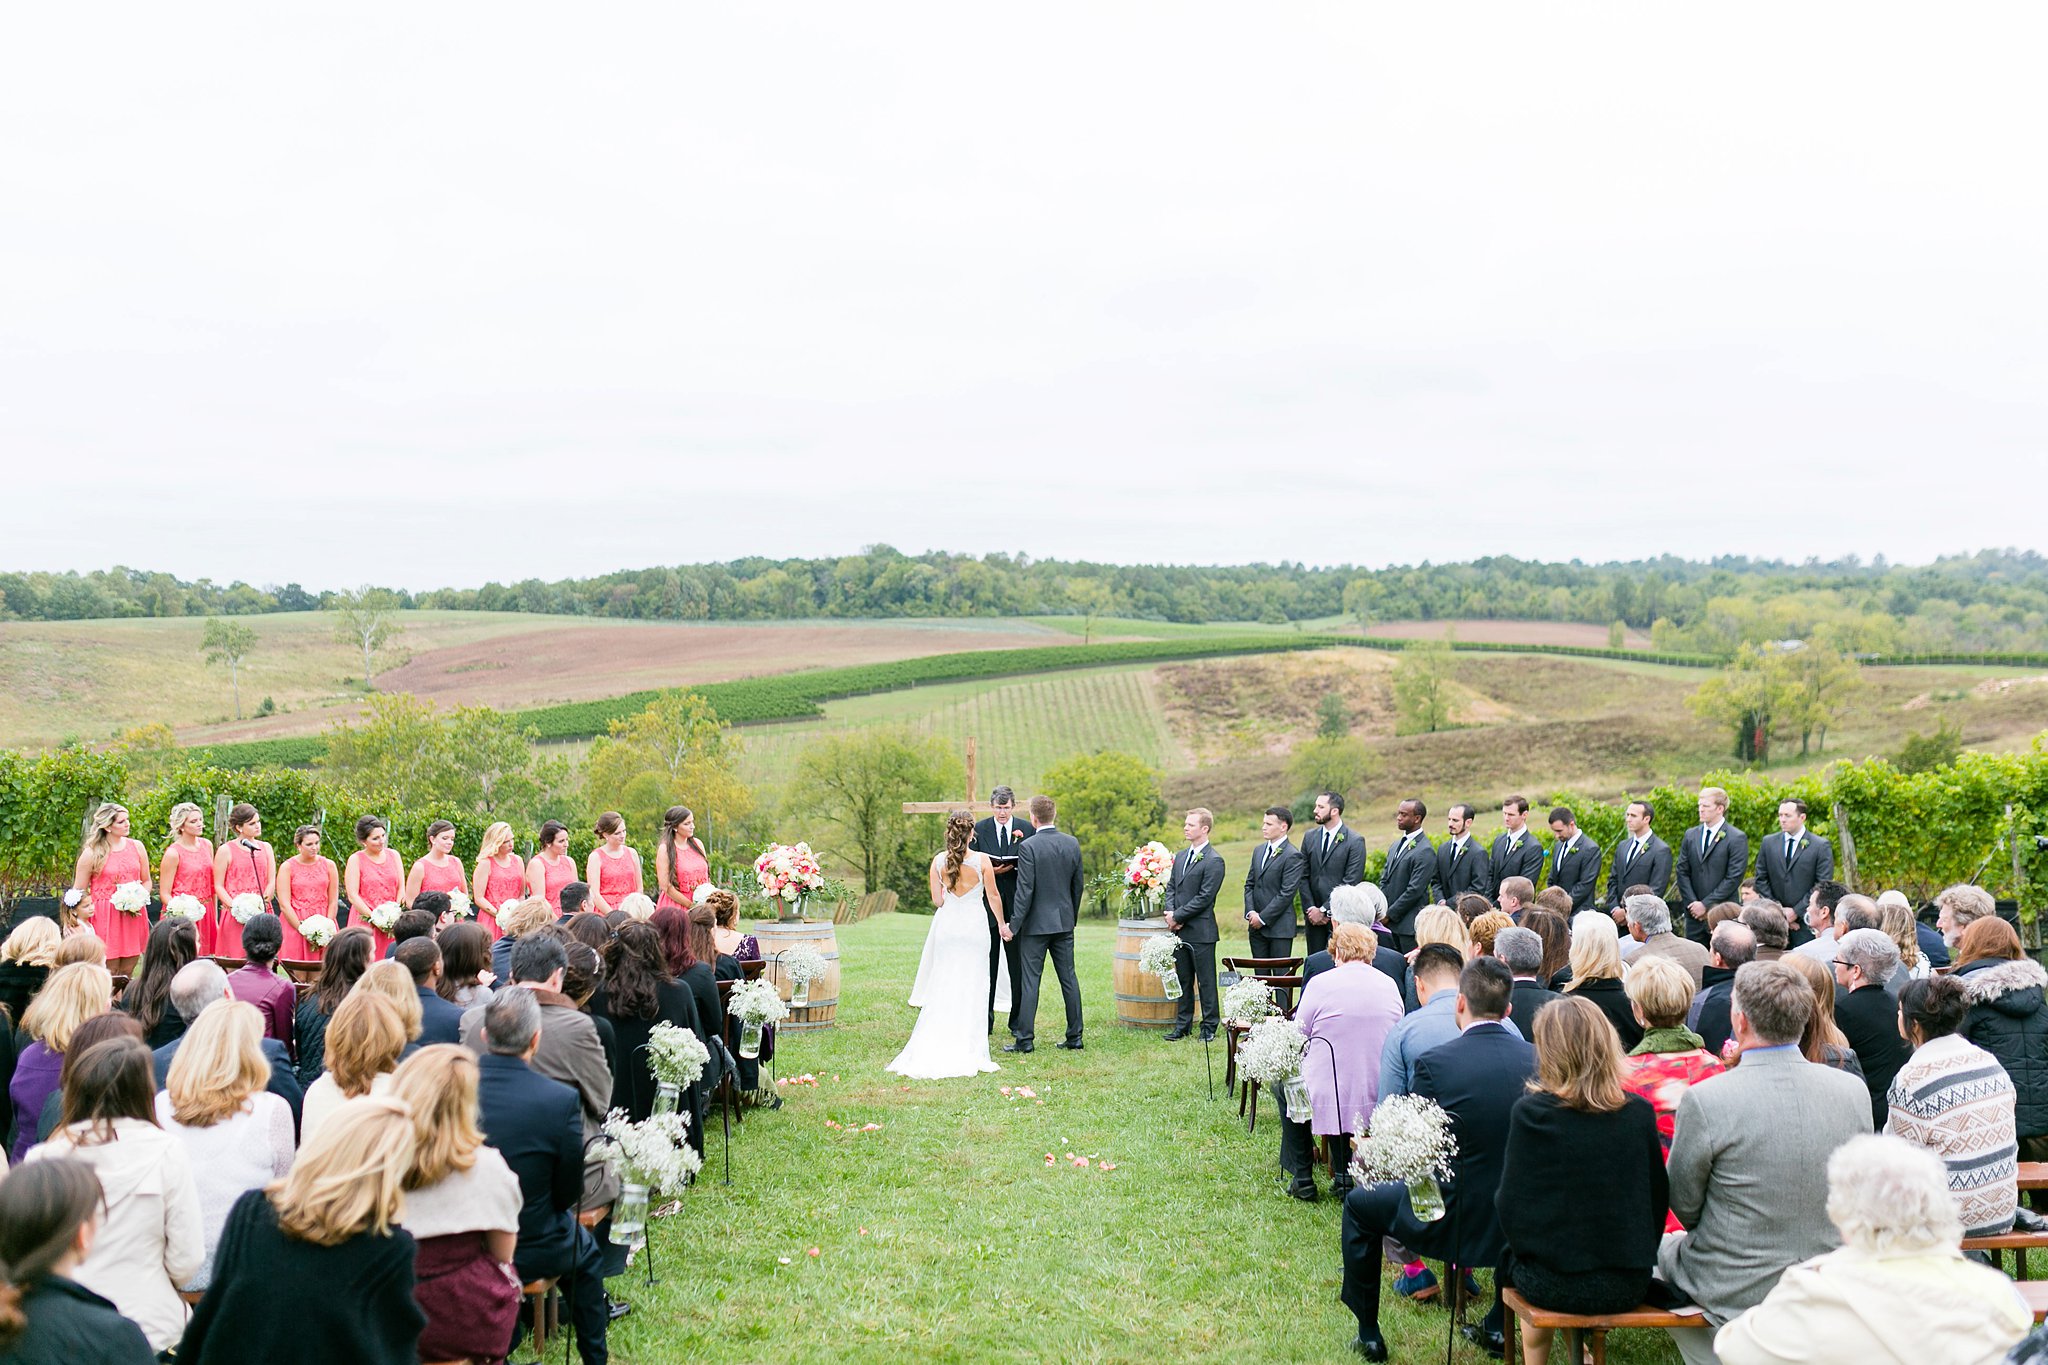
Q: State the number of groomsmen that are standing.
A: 10